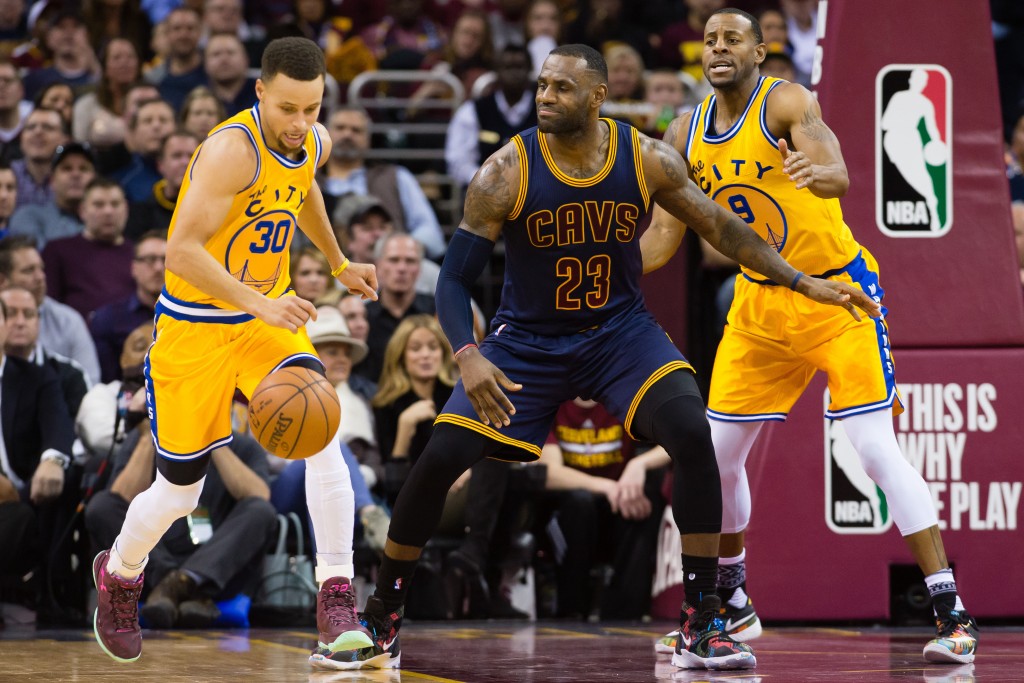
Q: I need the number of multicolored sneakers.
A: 4